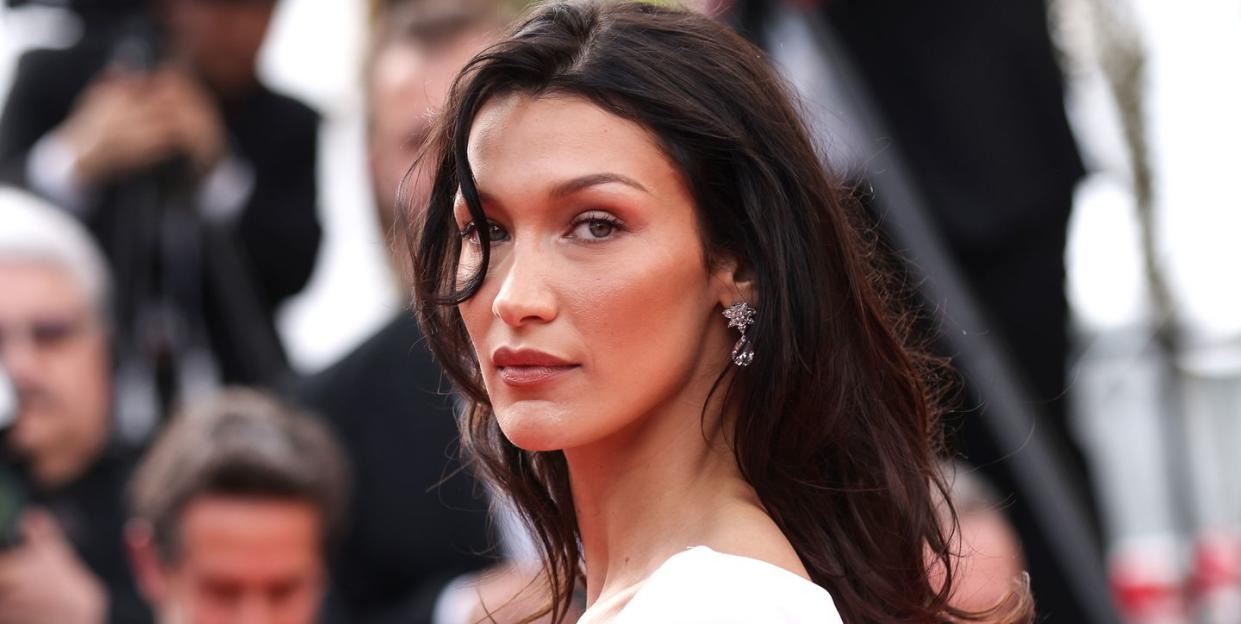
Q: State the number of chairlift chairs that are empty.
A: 0